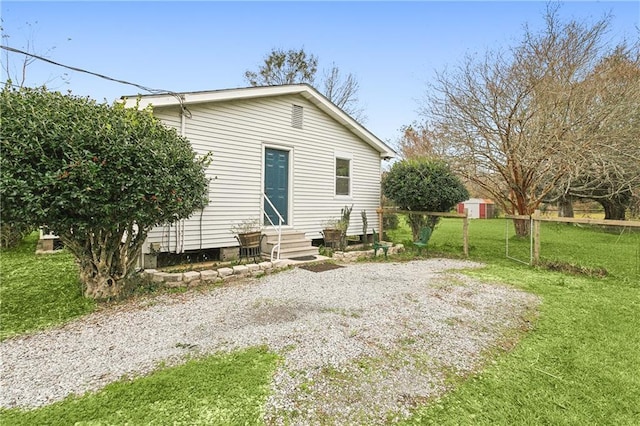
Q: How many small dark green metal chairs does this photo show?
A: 2